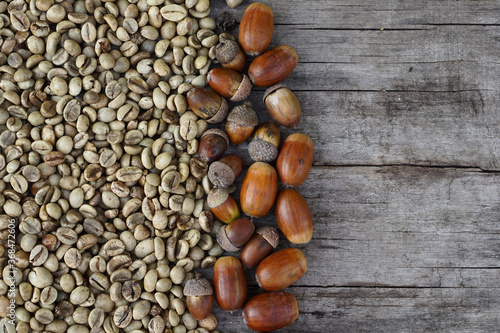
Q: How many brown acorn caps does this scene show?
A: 12